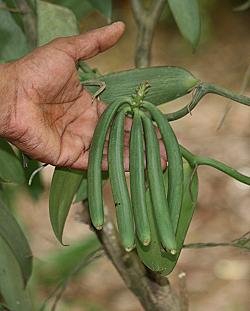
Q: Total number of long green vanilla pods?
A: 5